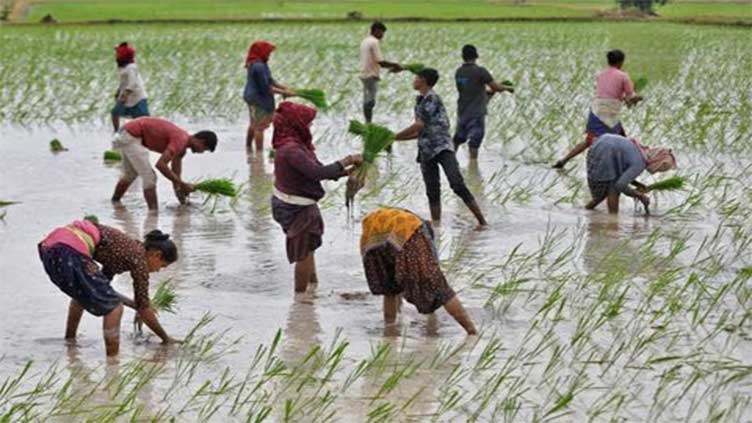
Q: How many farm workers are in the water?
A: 11